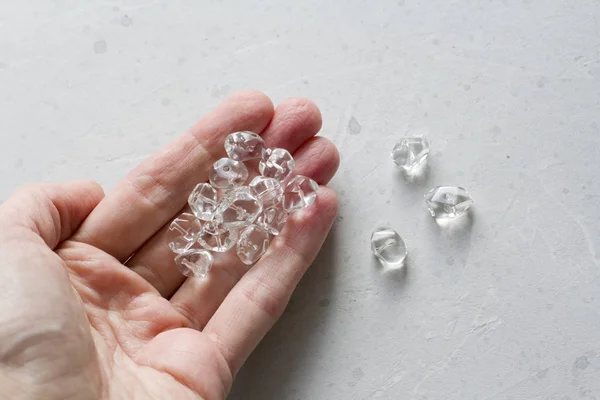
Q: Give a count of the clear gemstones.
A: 15